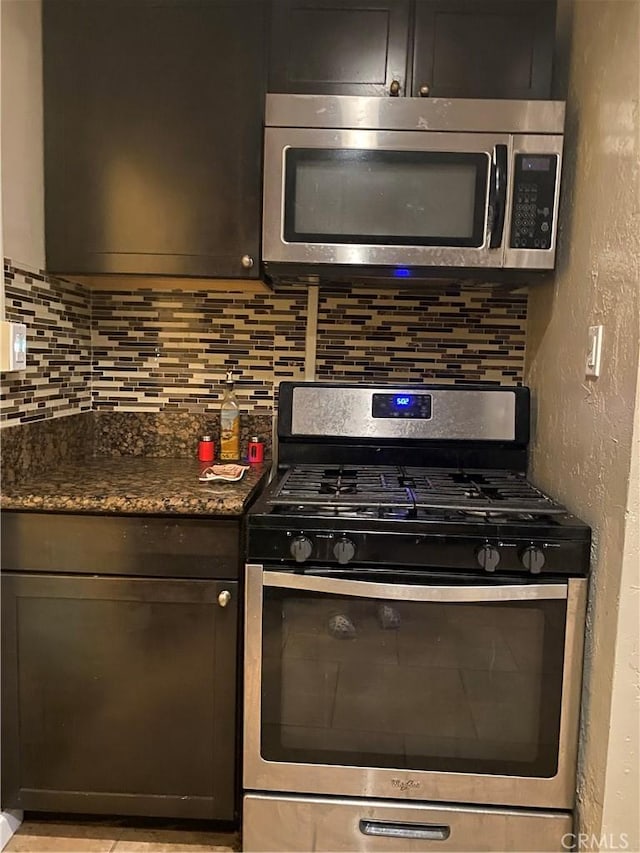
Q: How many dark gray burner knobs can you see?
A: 4